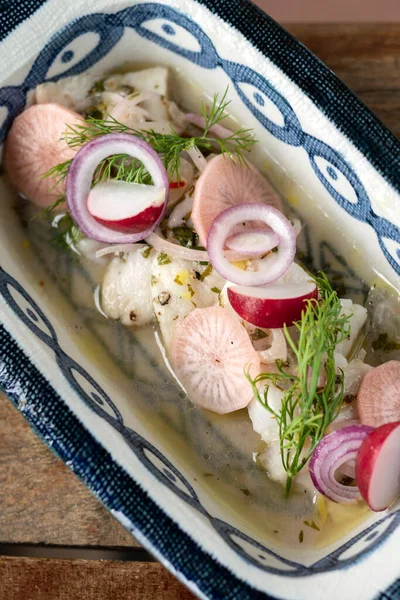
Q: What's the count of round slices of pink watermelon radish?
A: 4